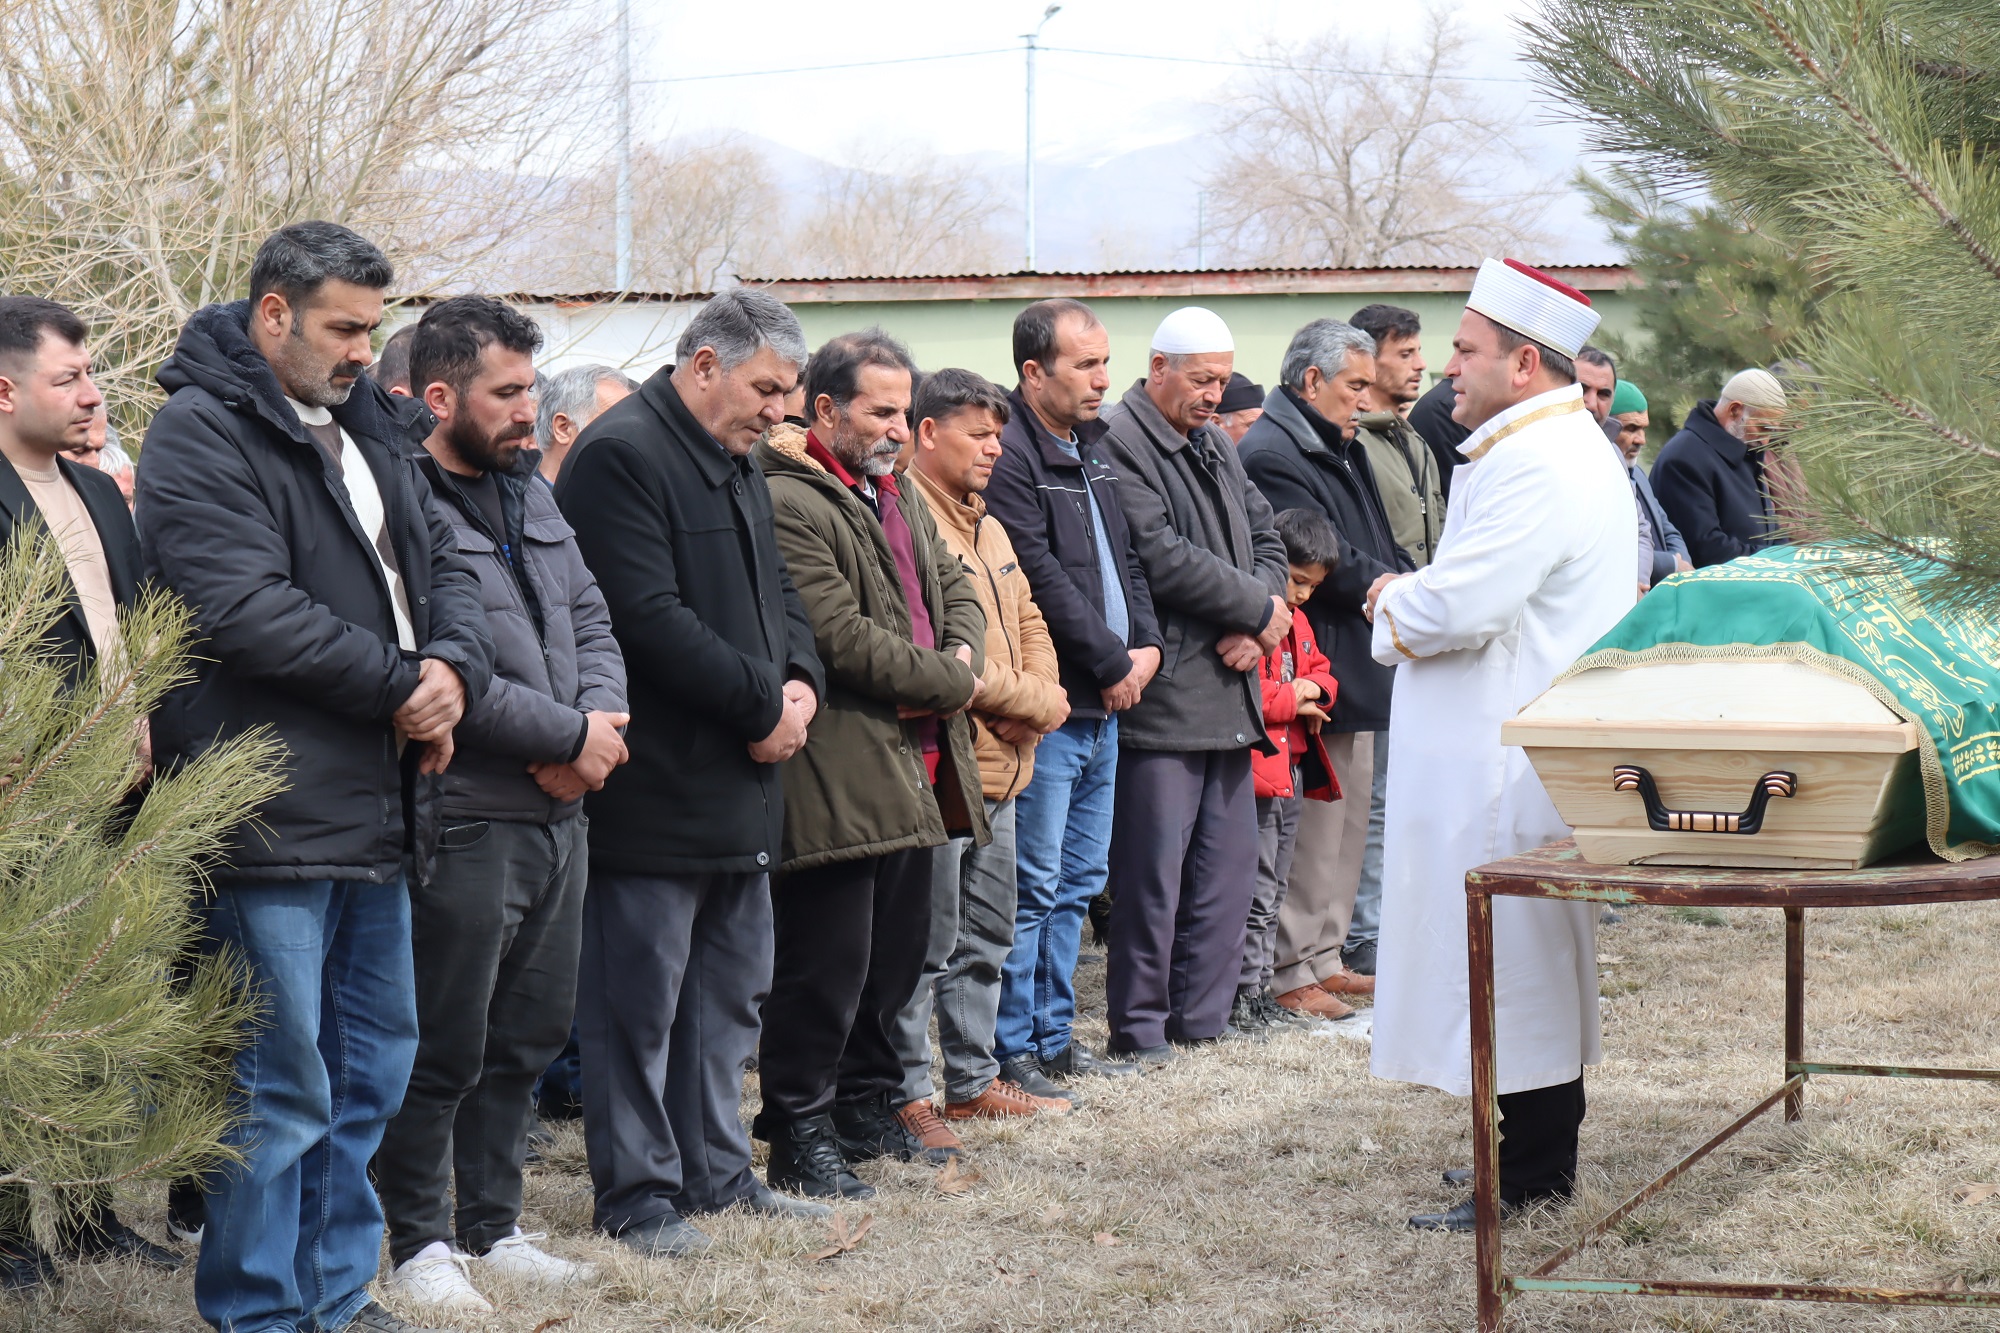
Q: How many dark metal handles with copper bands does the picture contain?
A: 1